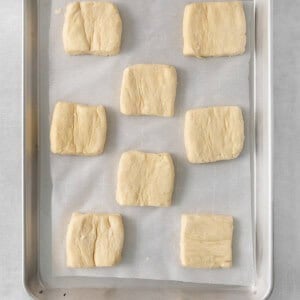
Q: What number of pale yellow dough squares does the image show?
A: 8